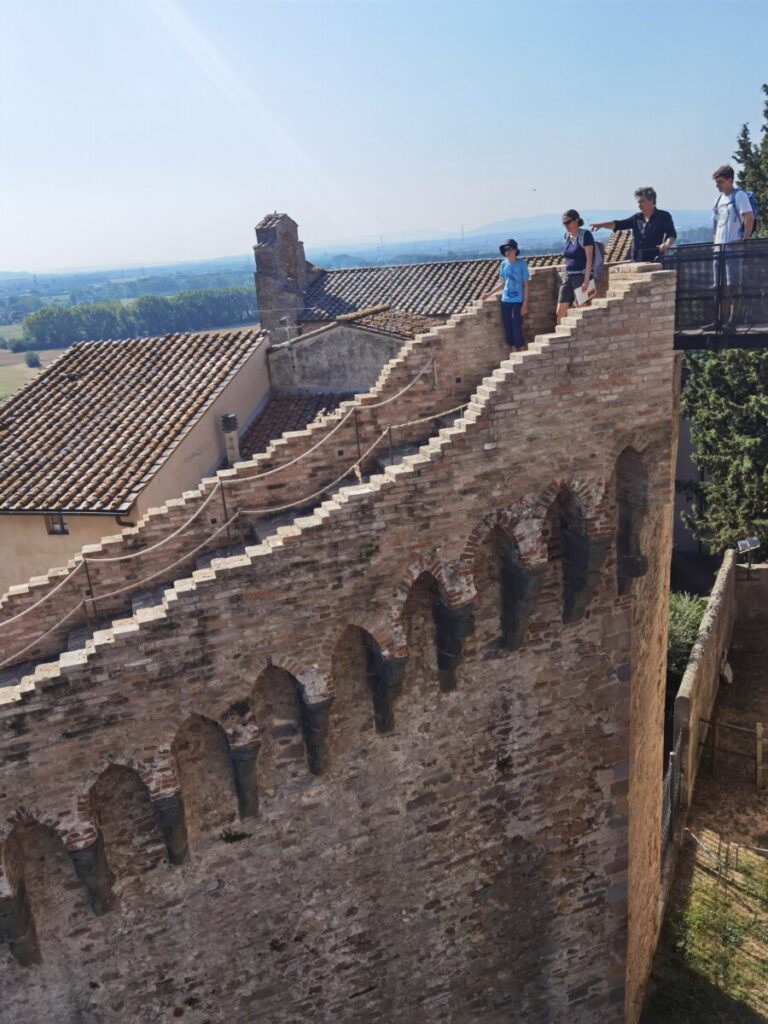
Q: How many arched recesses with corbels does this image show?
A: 9